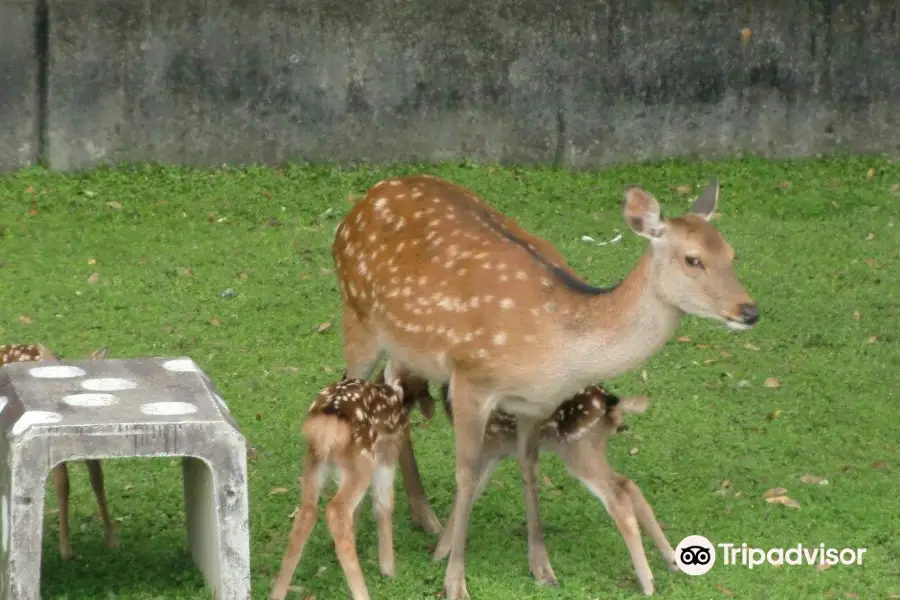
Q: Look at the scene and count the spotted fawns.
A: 3